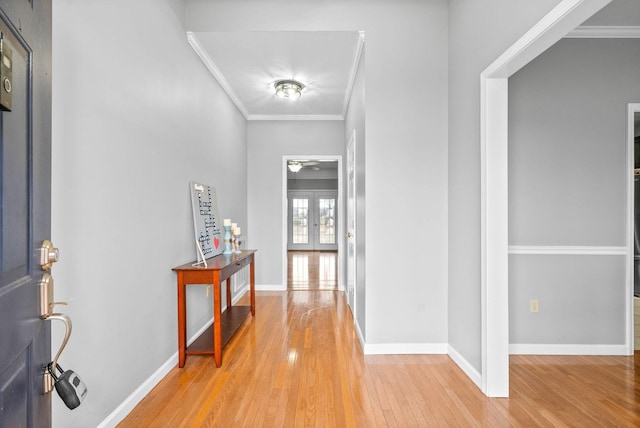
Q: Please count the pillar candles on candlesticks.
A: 3